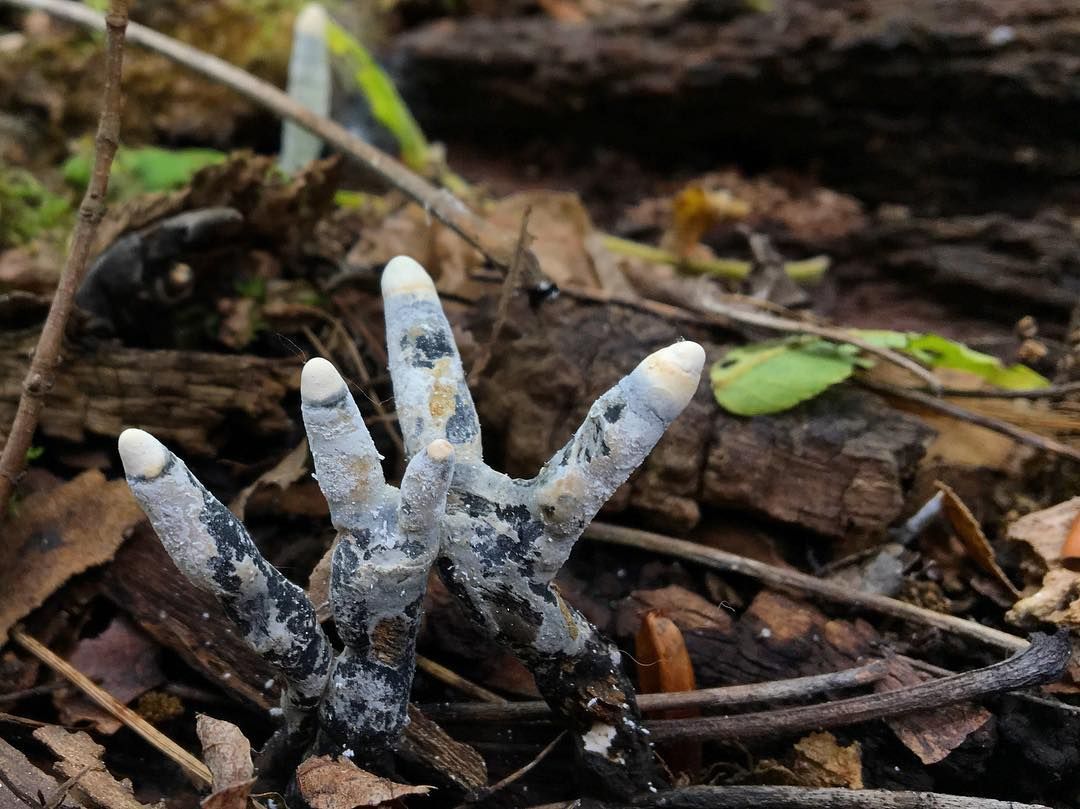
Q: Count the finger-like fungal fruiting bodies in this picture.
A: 6